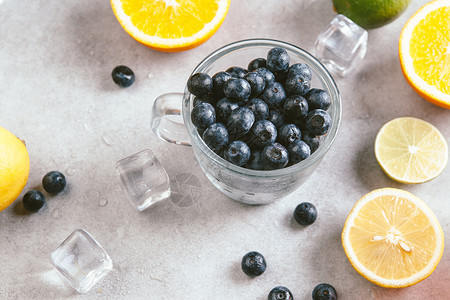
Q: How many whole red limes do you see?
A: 0